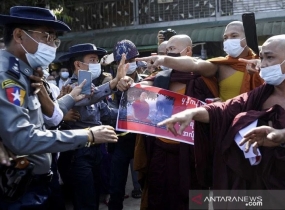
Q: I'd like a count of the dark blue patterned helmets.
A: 1